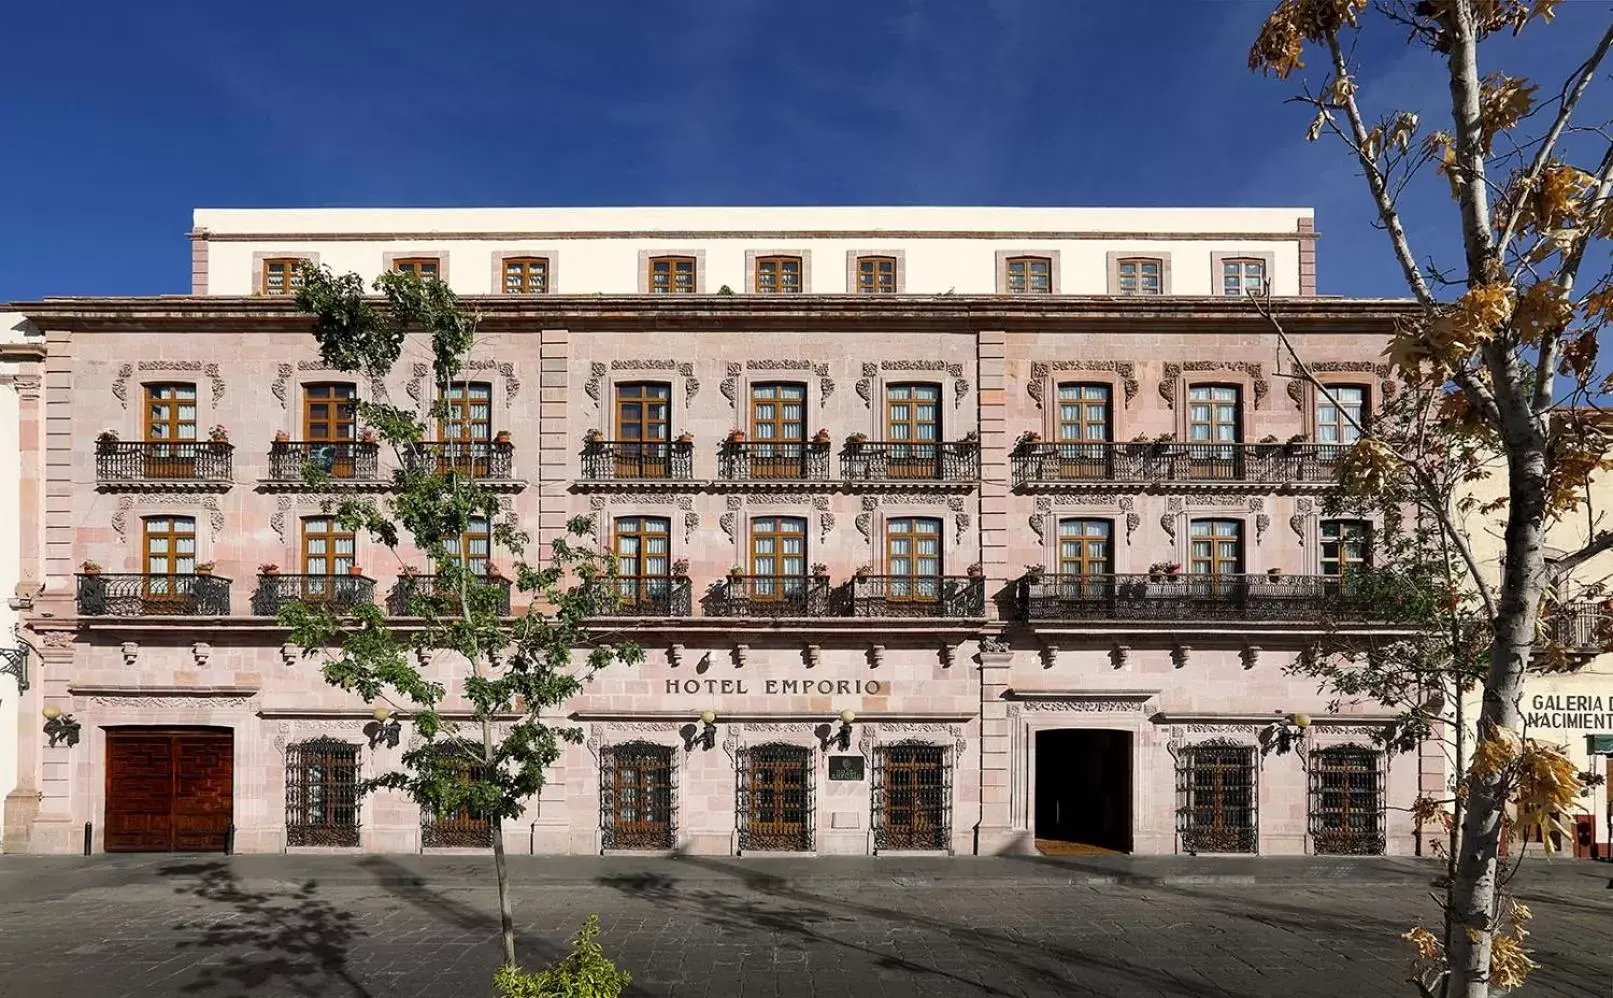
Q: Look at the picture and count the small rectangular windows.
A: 9